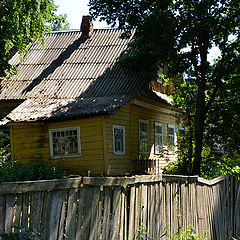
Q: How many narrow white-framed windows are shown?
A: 4